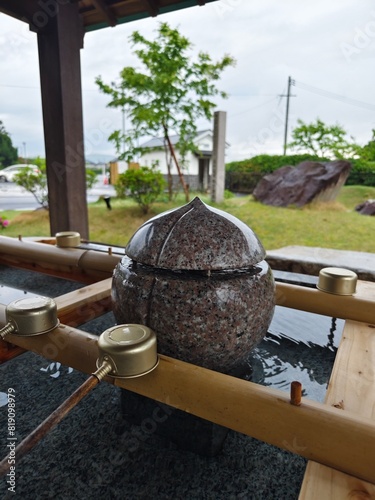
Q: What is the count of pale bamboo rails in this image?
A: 2